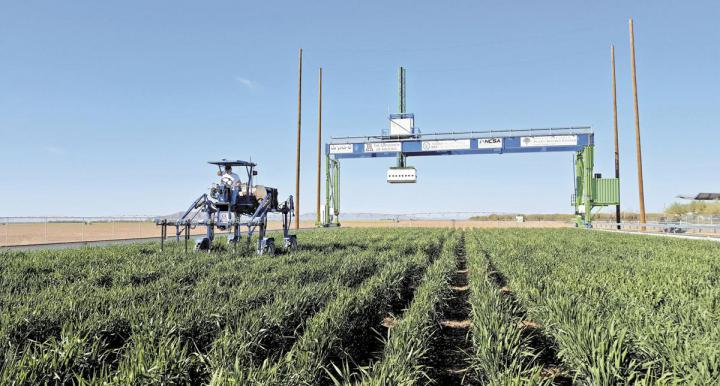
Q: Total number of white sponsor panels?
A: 5